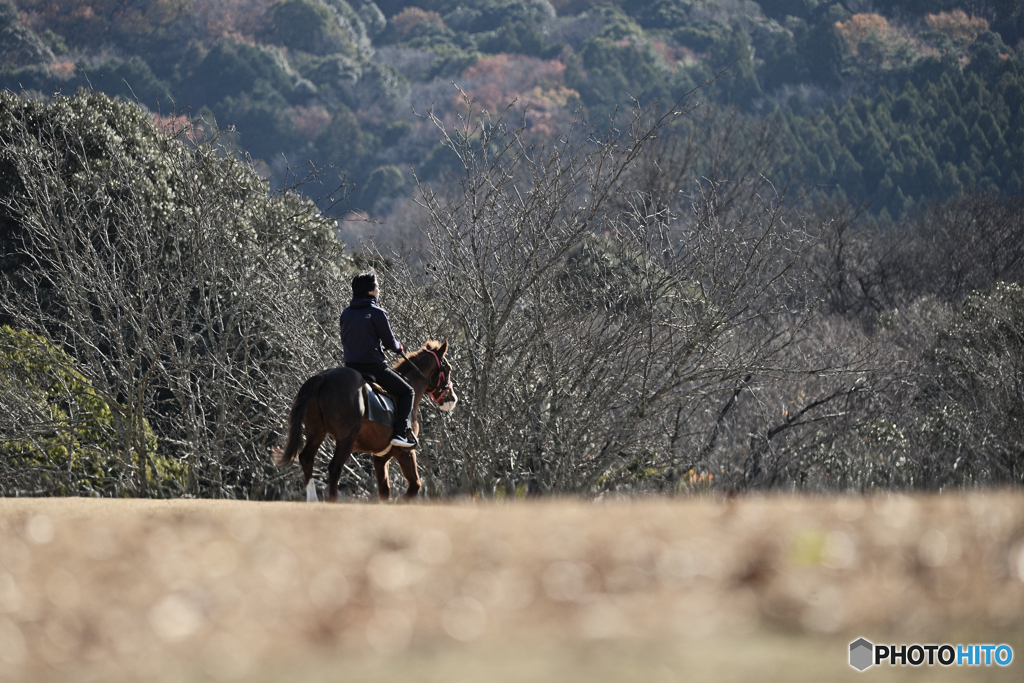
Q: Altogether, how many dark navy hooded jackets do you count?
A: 1